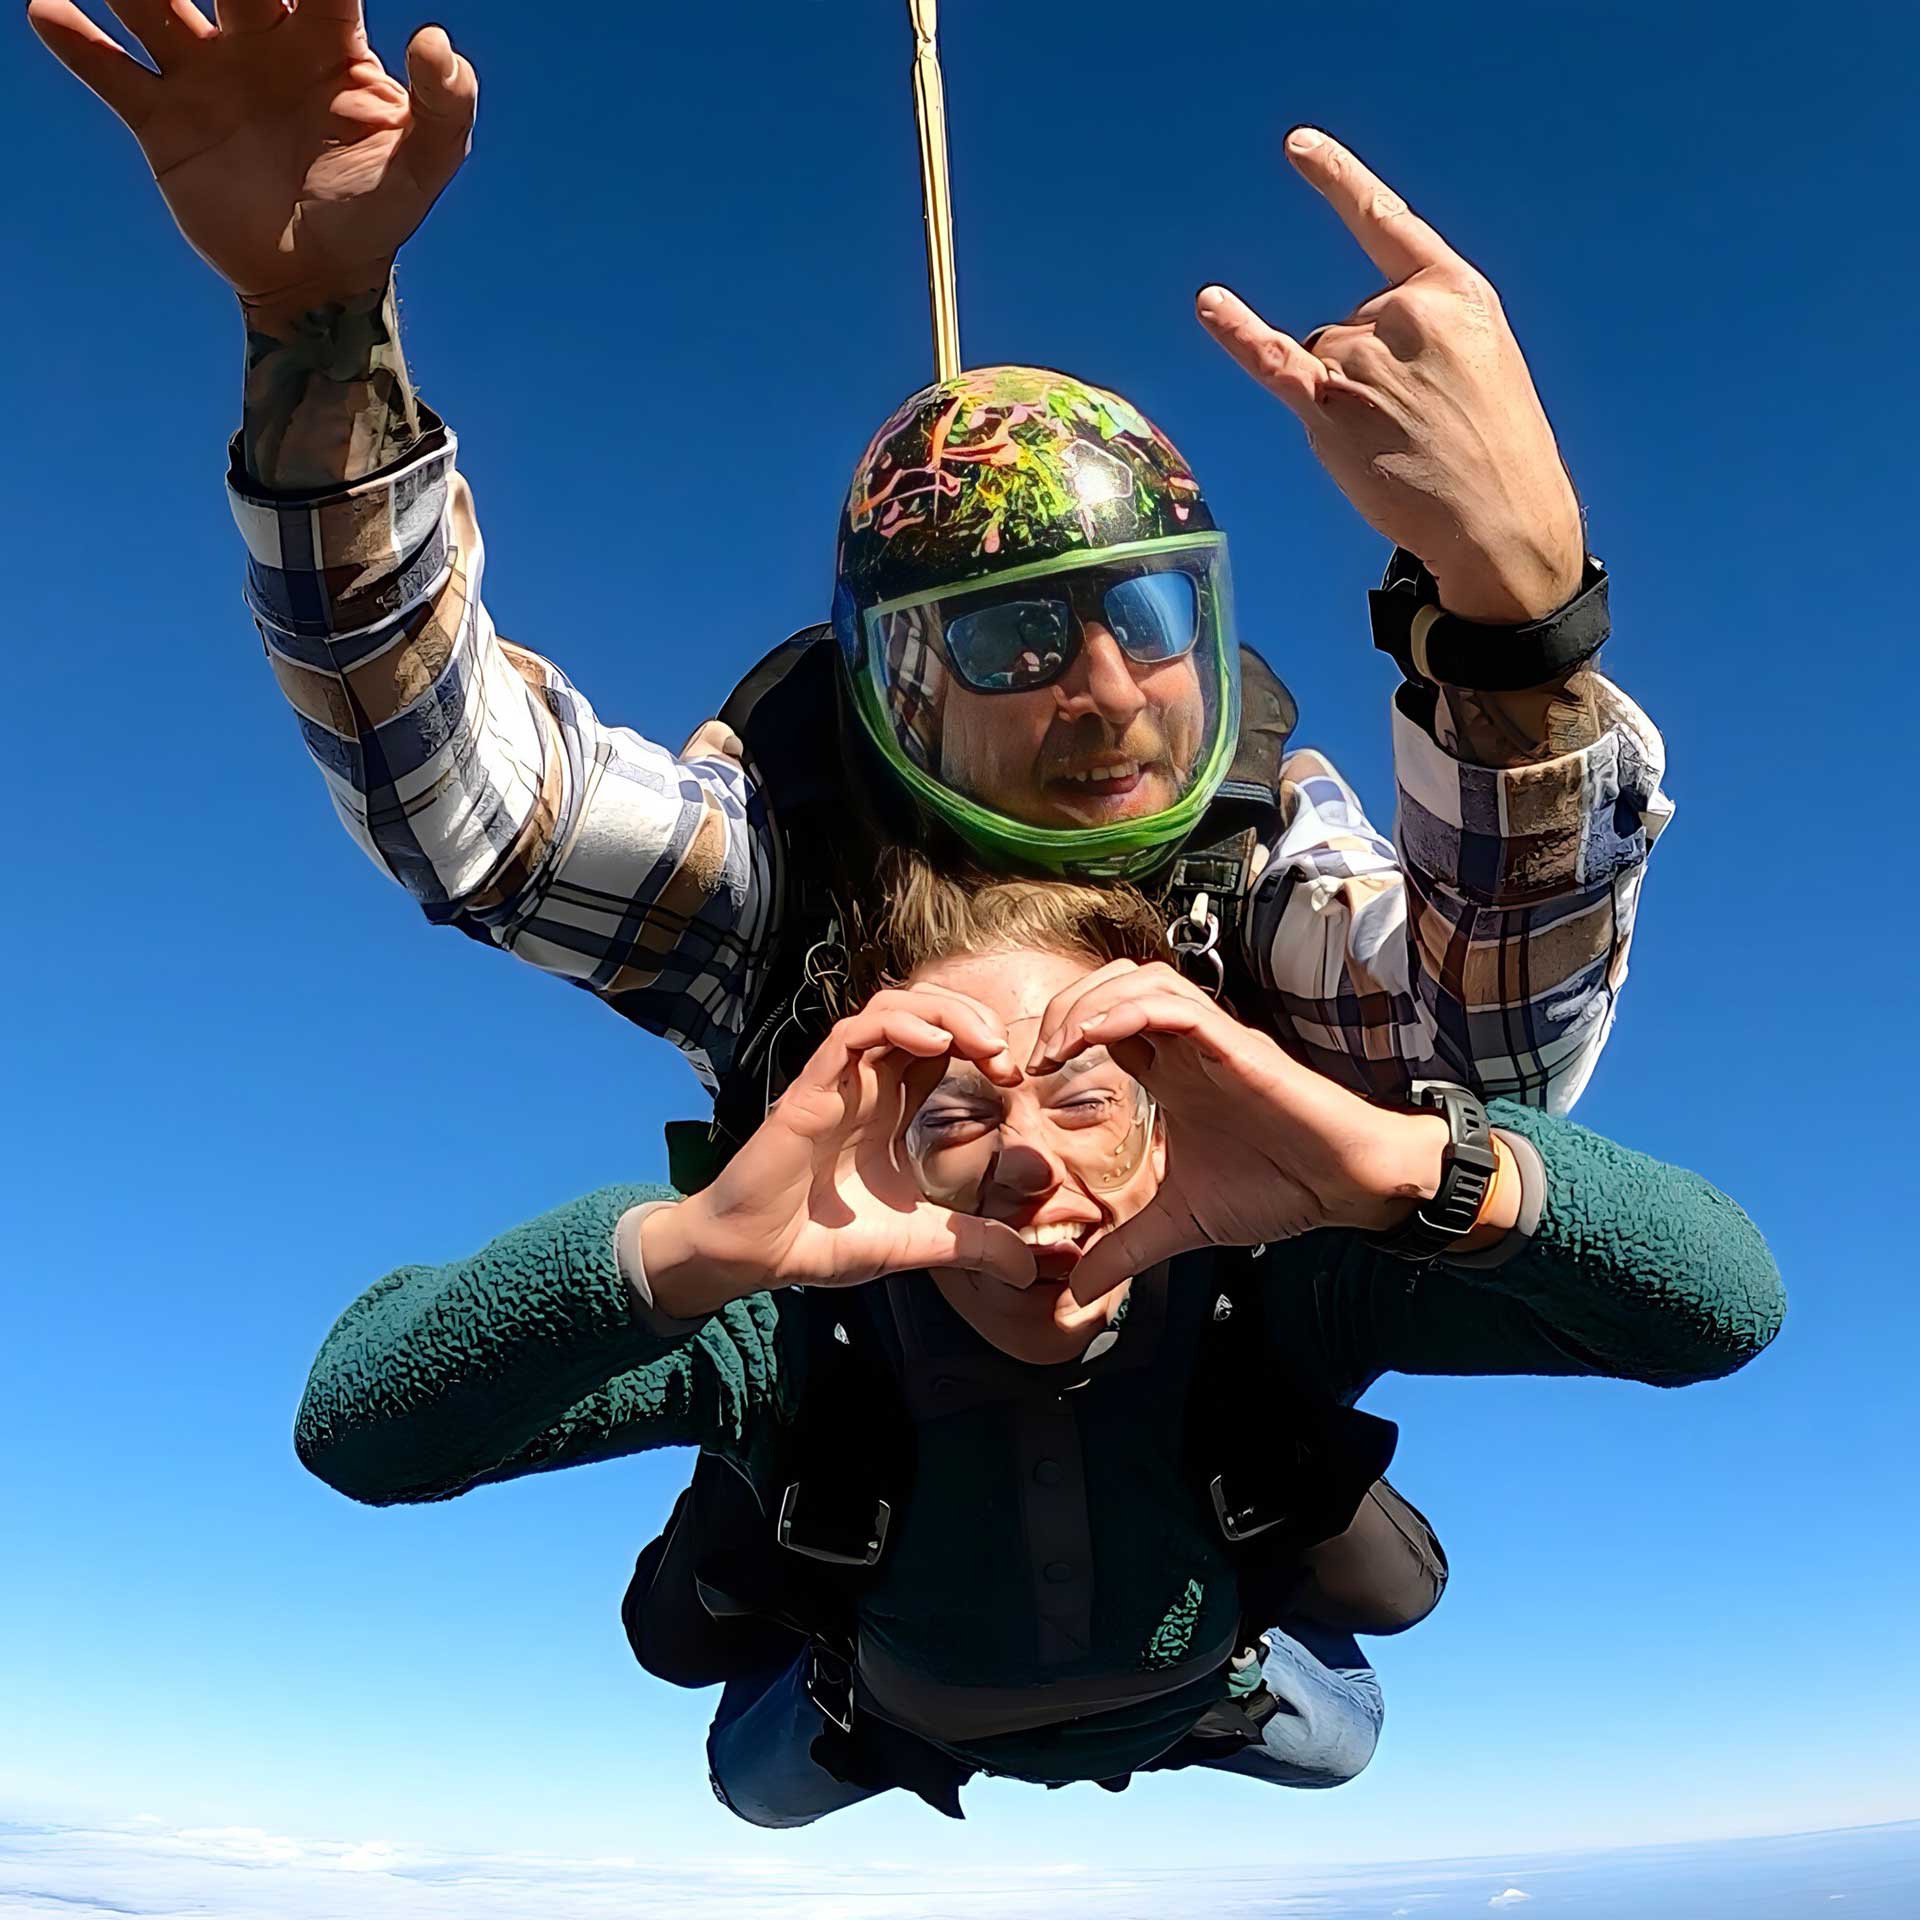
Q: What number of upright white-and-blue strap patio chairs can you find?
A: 0